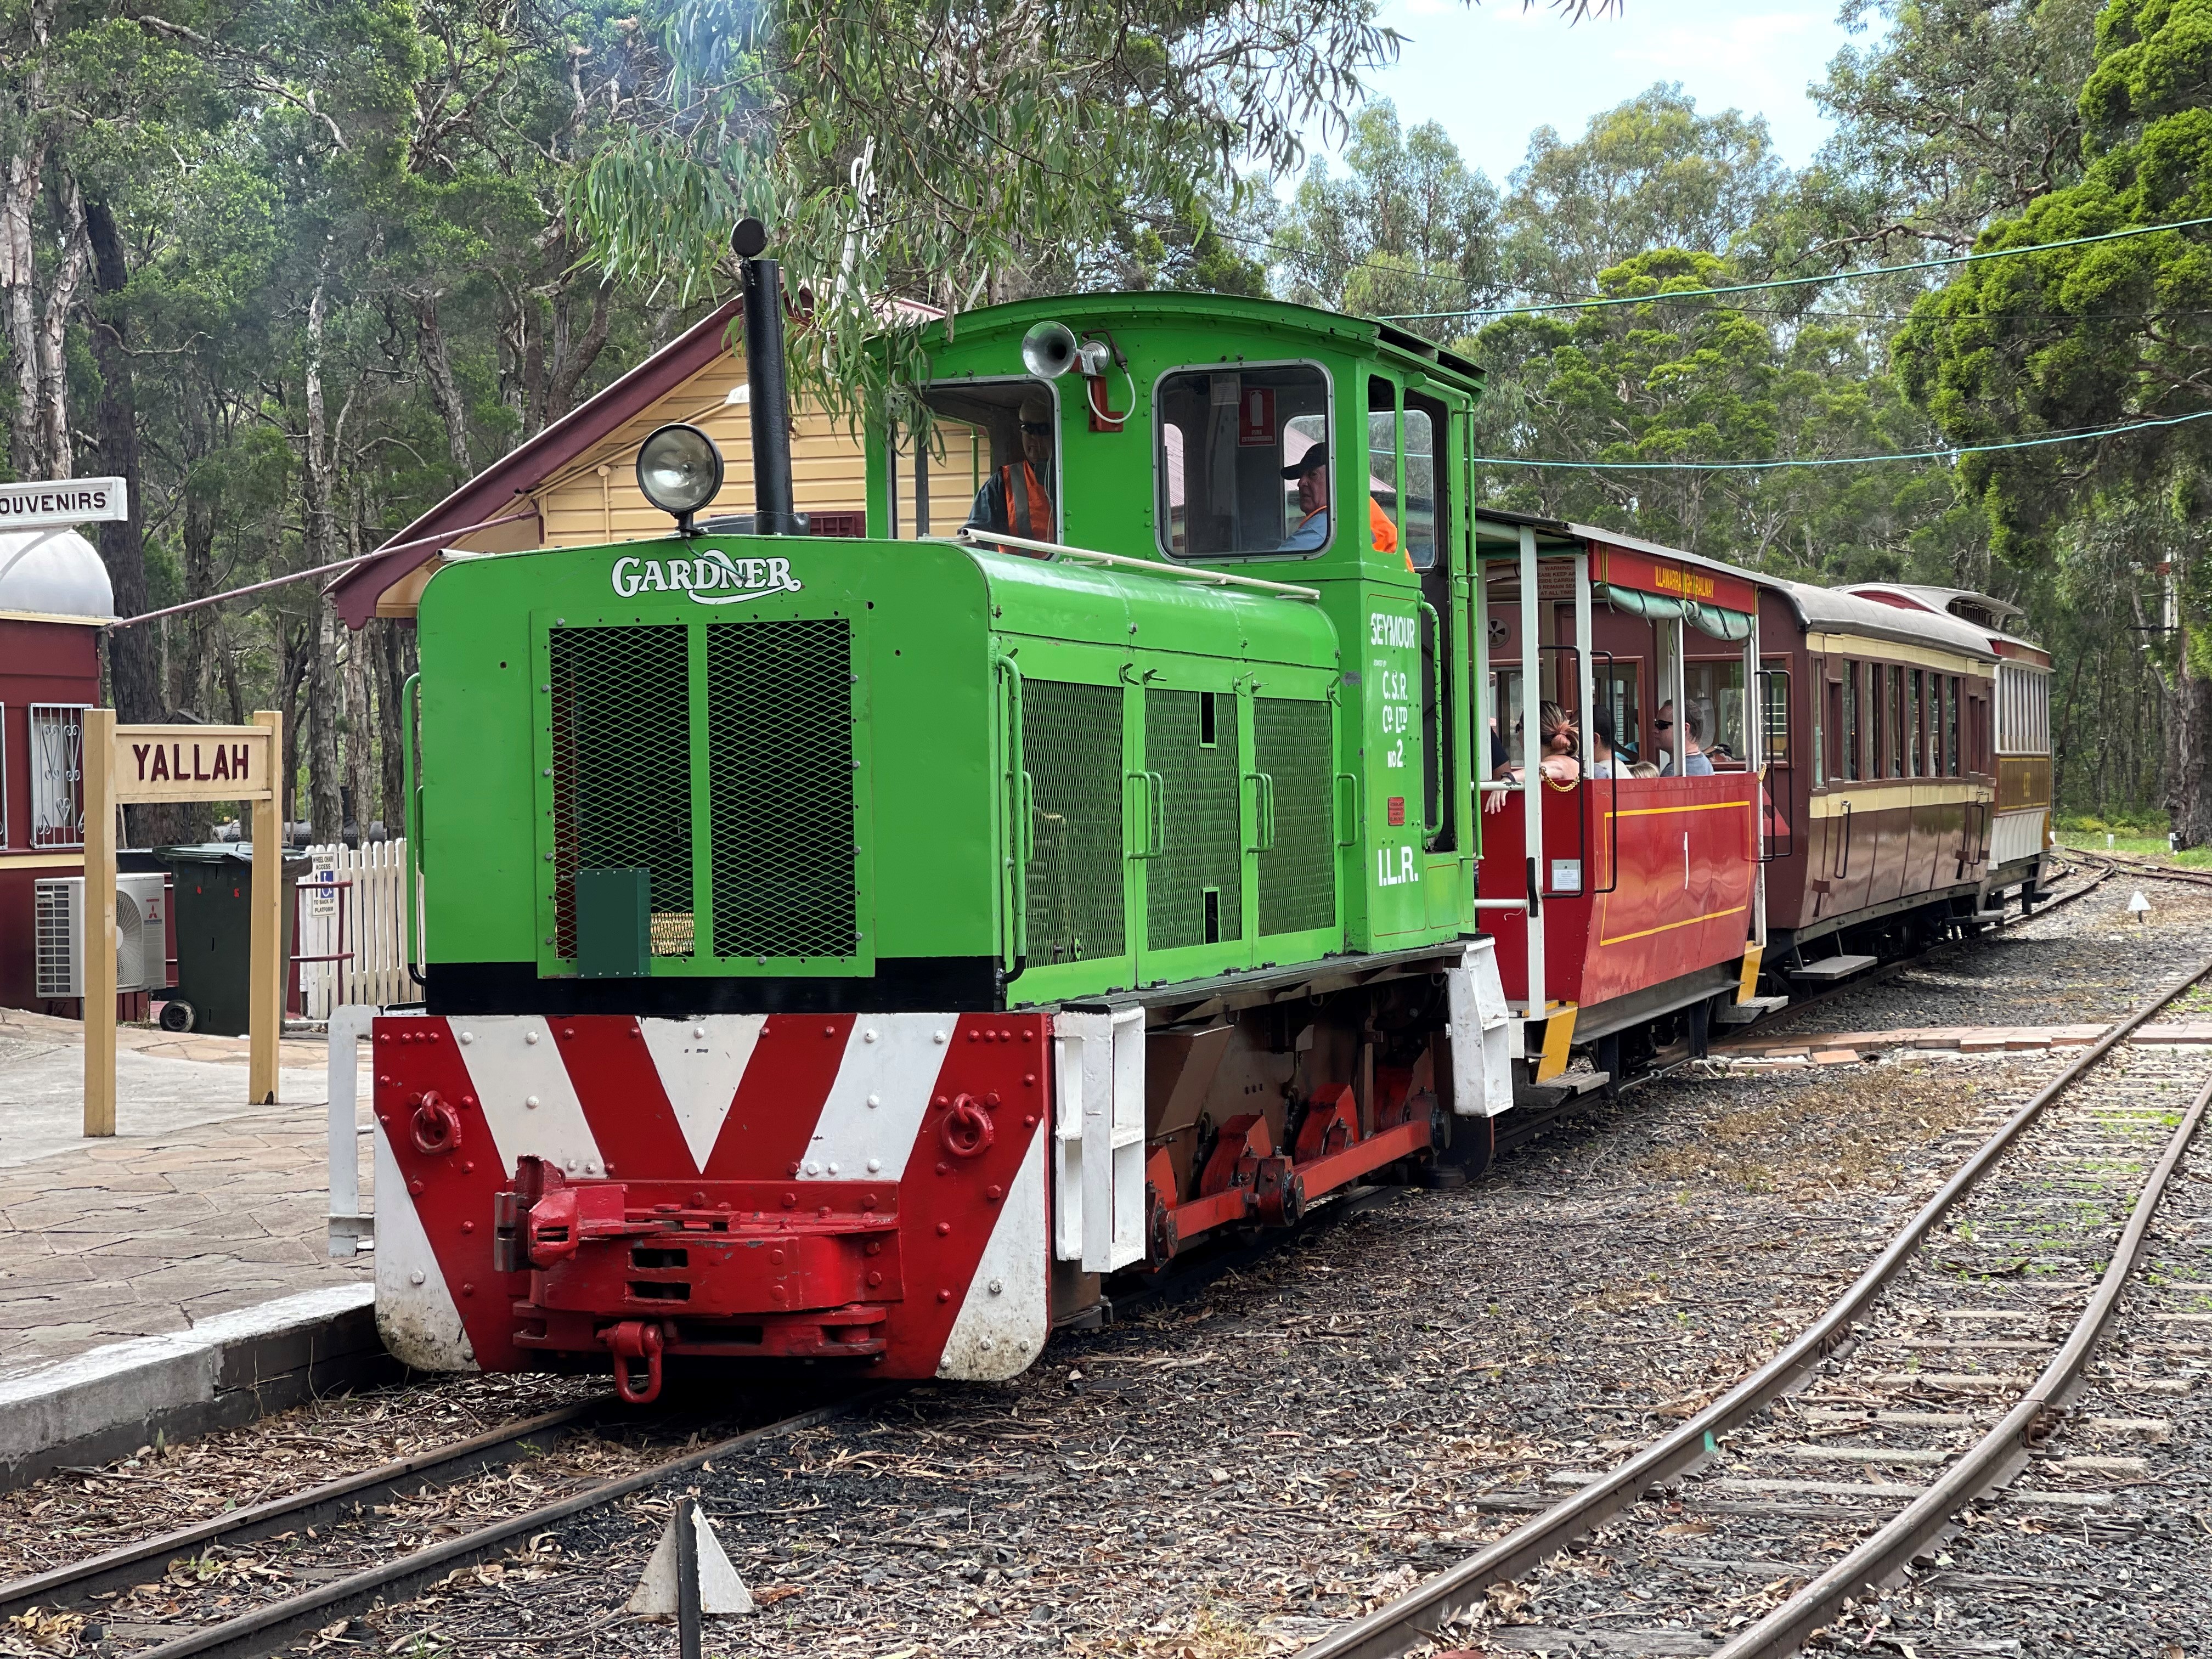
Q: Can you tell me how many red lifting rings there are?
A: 2